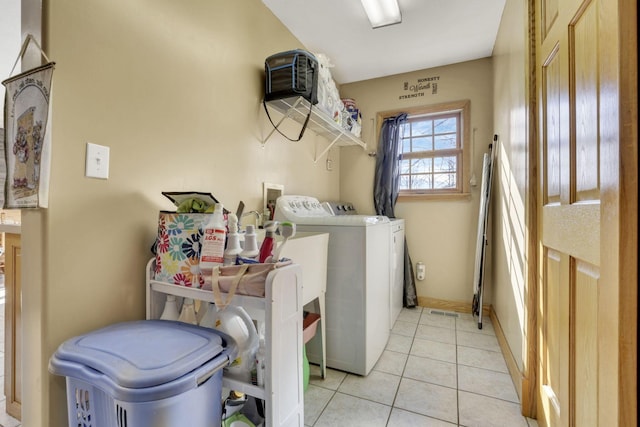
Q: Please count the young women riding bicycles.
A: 0